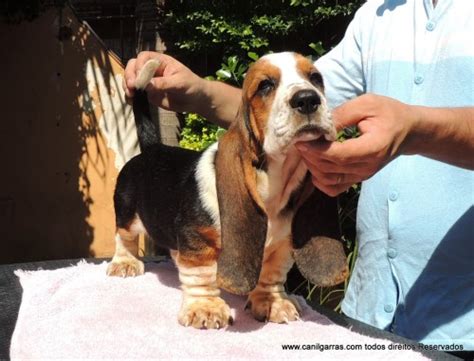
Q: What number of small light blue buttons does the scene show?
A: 5